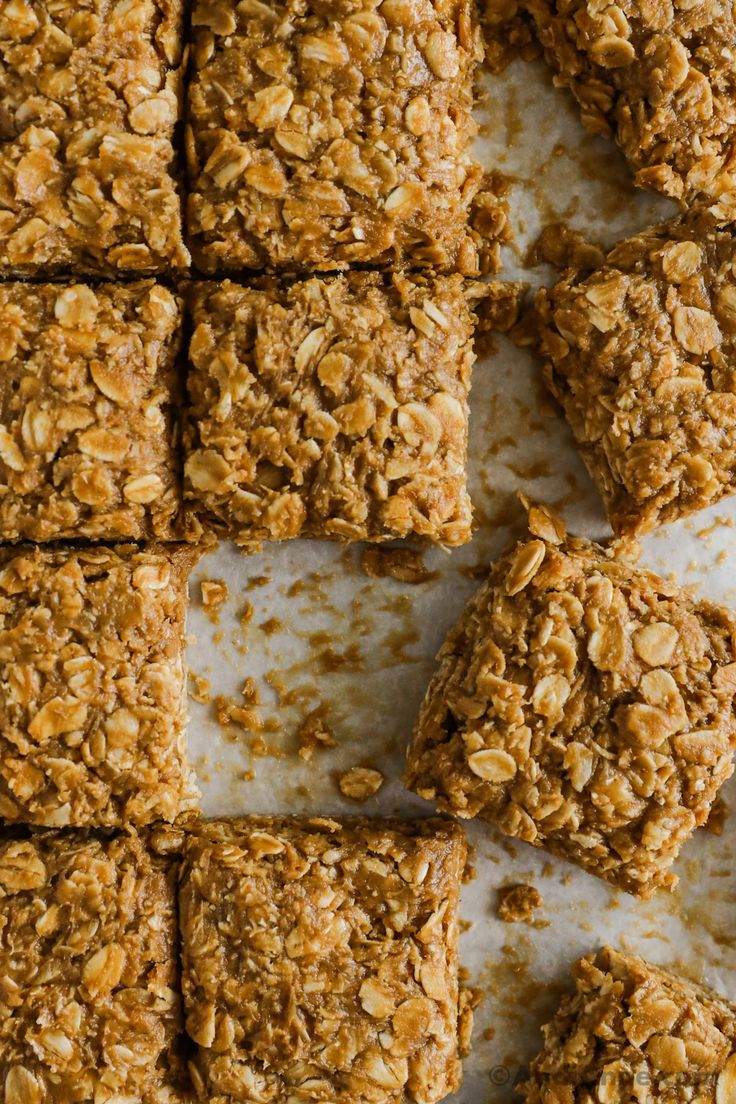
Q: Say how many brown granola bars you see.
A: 11